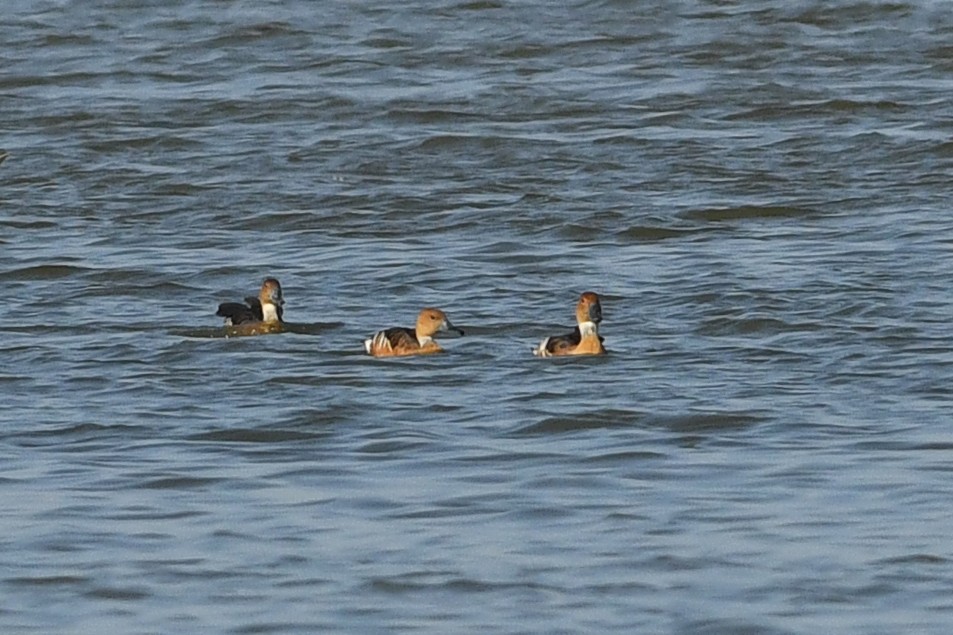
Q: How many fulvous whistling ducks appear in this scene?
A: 3